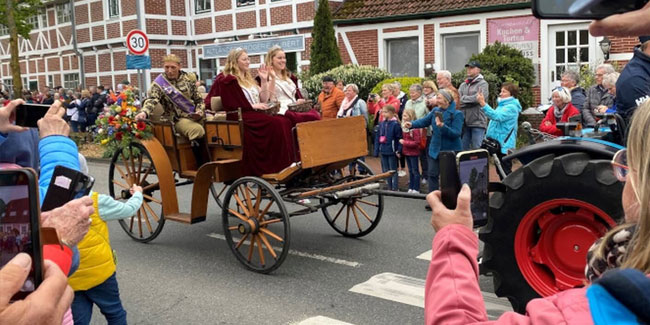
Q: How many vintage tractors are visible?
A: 1